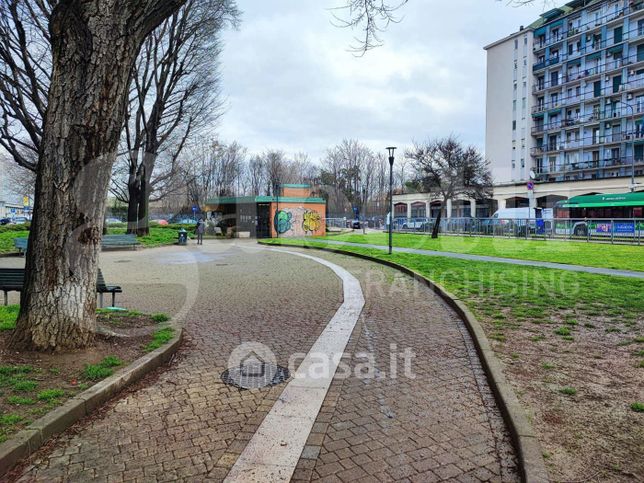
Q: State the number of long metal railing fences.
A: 1